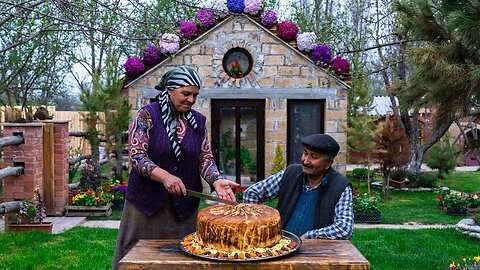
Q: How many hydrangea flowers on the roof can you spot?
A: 13